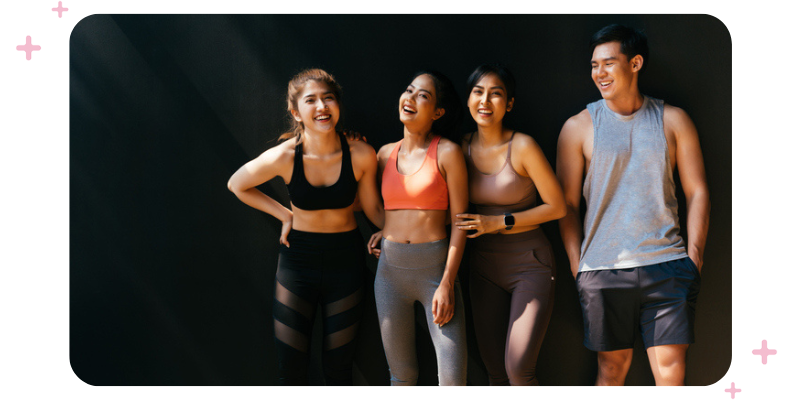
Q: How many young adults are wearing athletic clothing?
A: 4